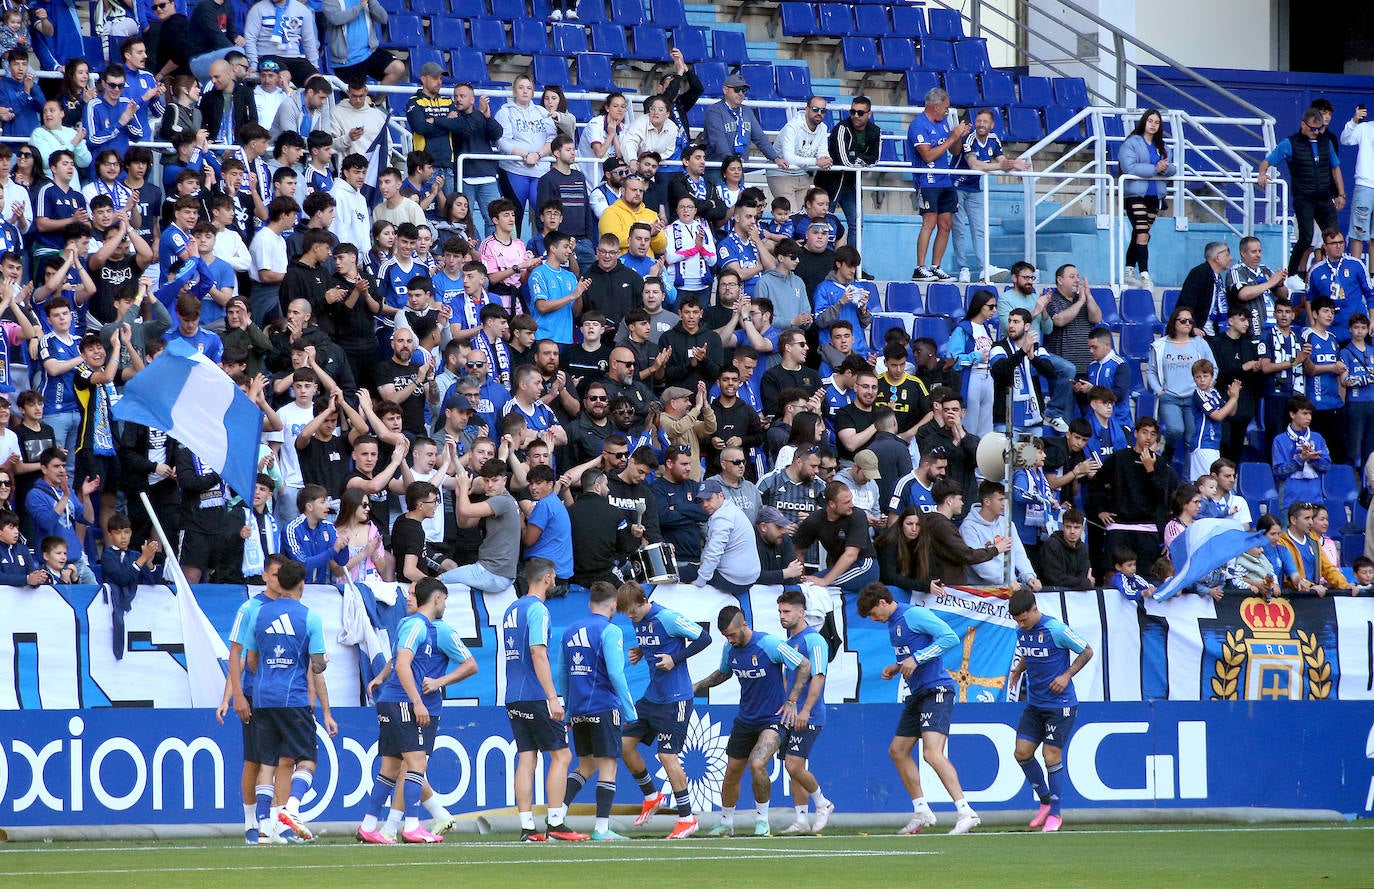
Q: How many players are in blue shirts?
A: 11